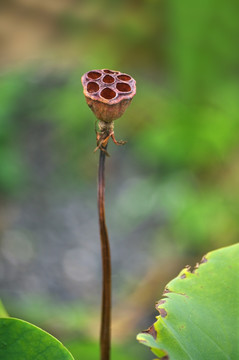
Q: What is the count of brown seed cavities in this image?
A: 7